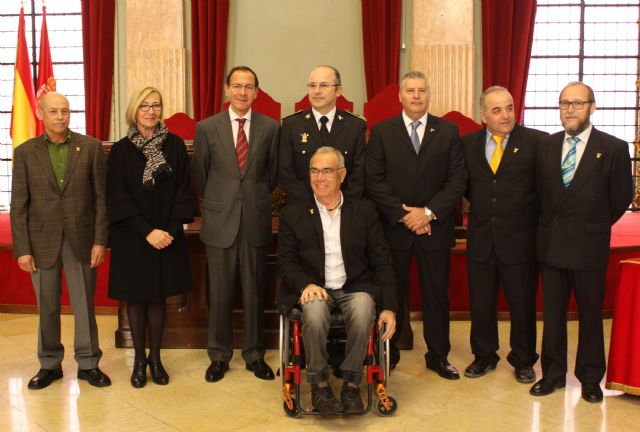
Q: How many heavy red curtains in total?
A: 4